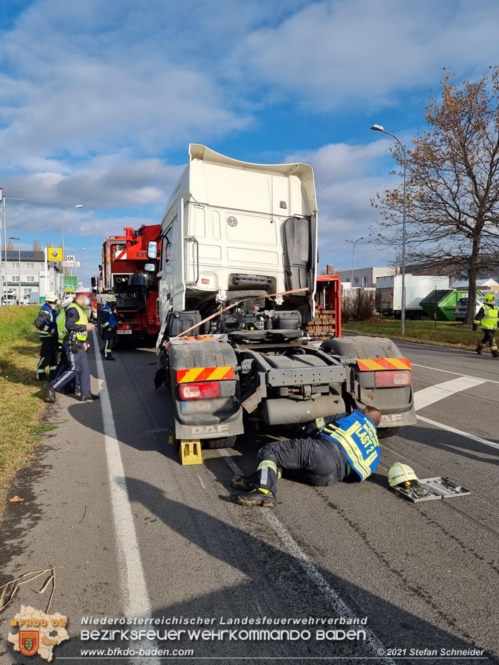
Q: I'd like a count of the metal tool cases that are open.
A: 1